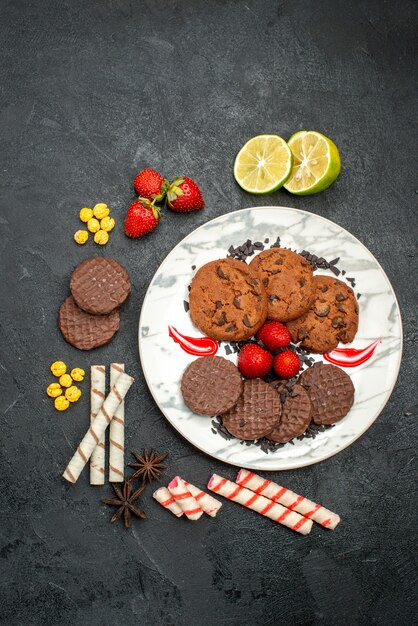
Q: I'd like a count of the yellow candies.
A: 12